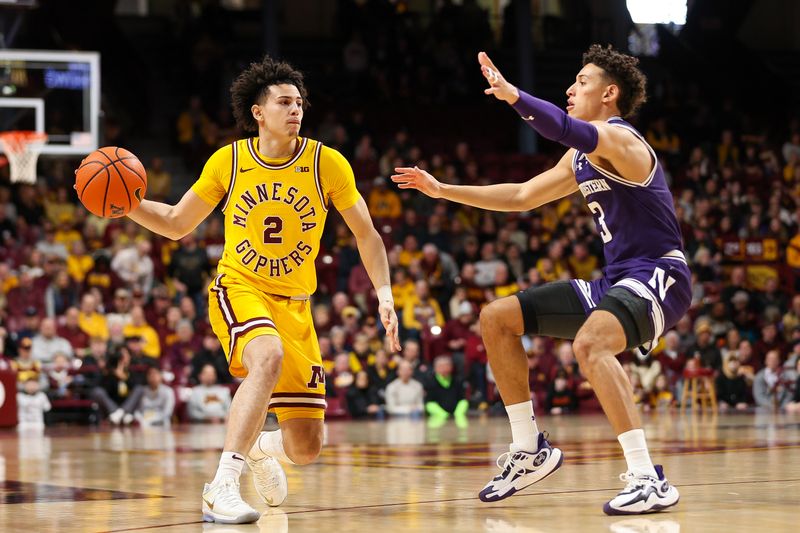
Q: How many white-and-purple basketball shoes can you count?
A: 2